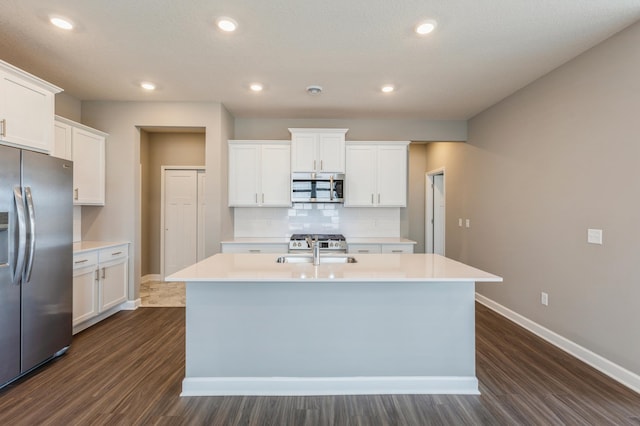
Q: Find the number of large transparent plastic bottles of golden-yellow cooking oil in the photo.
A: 0